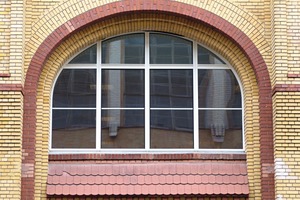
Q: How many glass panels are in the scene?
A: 12